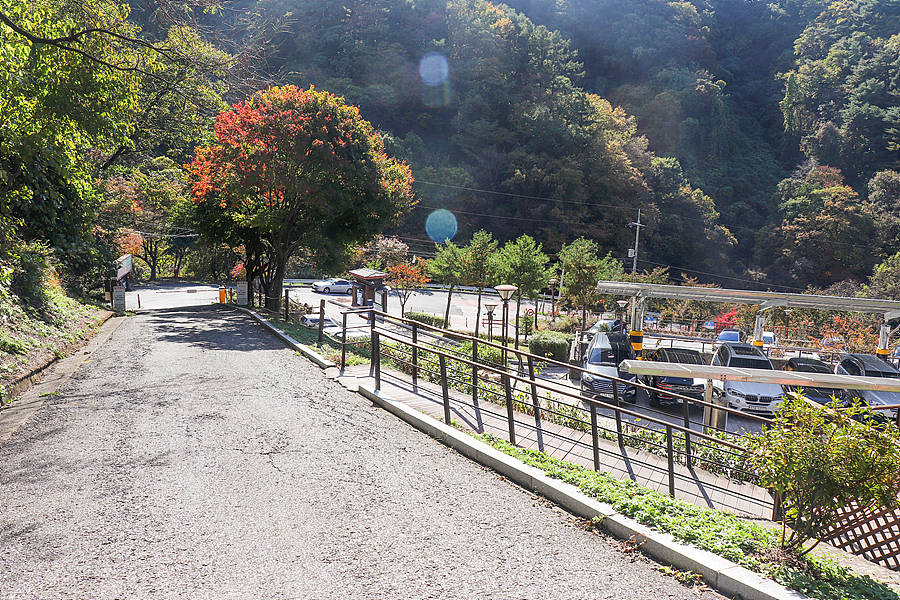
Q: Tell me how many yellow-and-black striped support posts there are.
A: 3